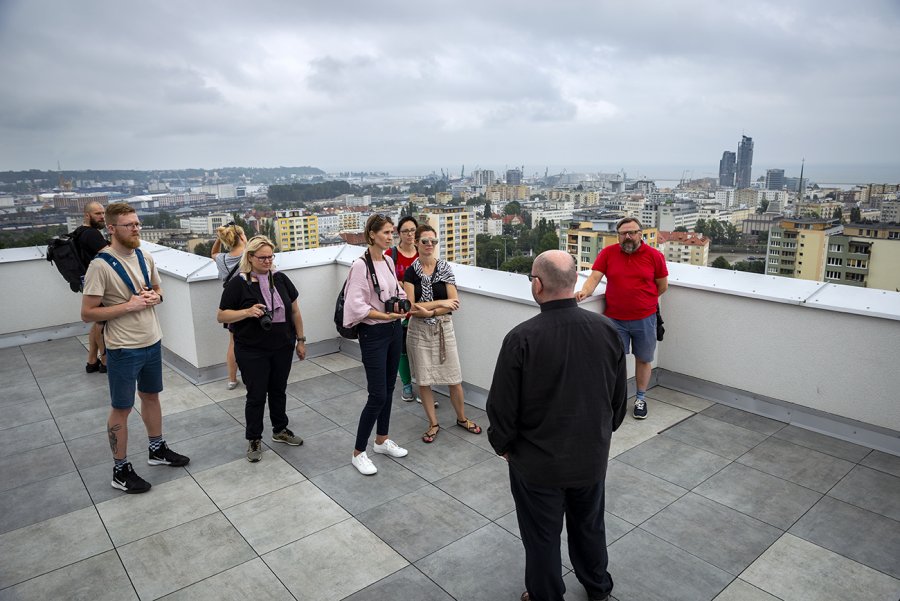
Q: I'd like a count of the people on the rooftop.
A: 9